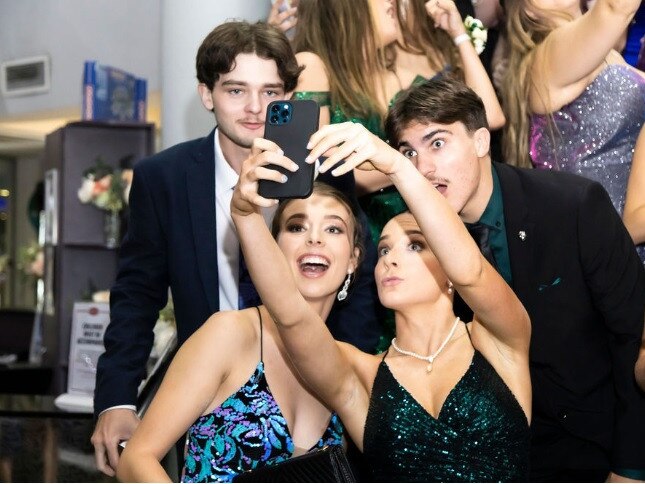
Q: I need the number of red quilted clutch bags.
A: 0